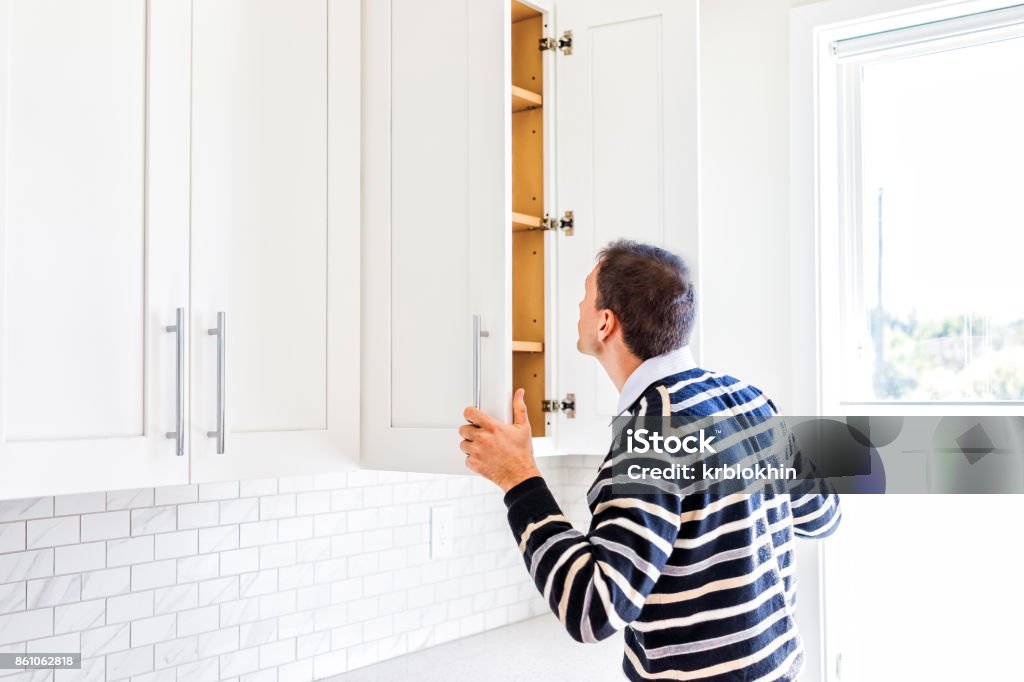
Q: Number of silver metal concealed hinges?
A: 3